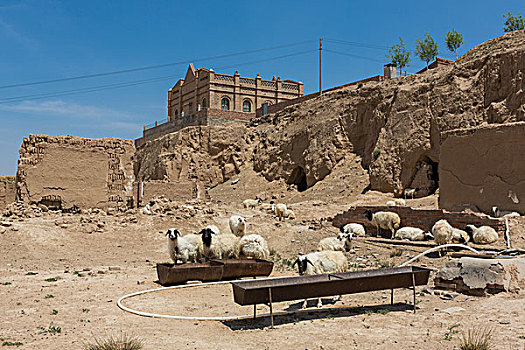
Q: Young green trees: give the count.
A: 4